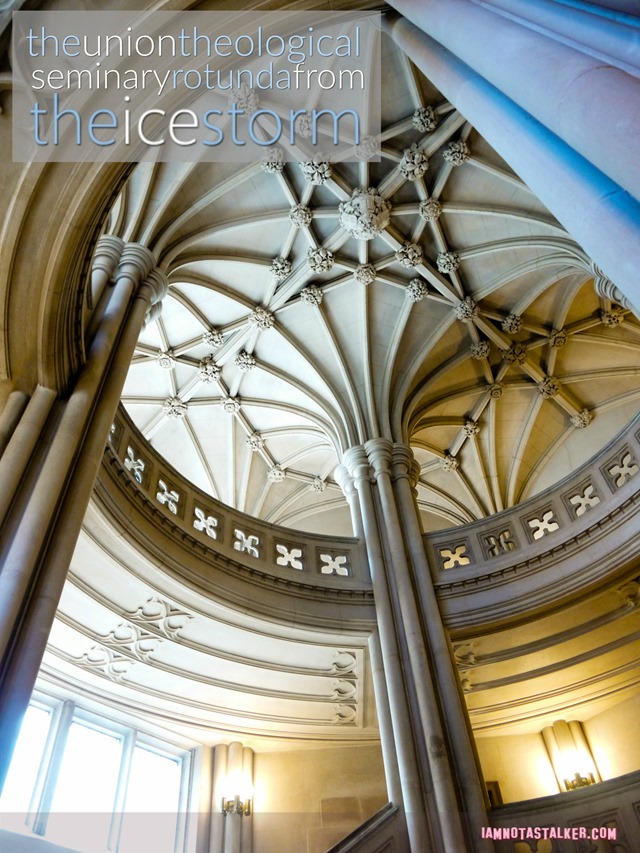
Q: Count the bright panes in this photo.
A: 3